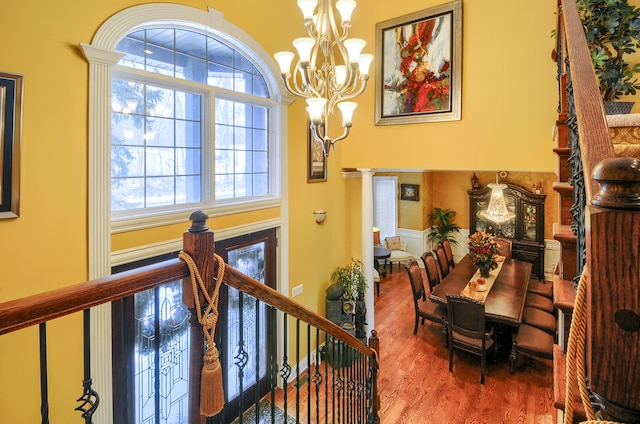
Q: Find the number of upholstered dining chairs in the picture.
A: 10